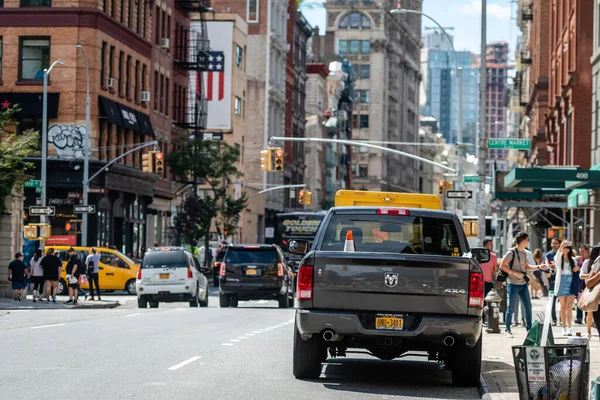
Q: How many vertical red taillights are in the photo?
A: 6